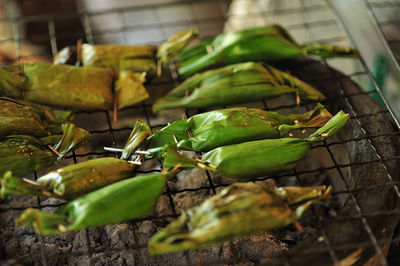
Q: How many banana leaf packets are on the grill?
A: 11